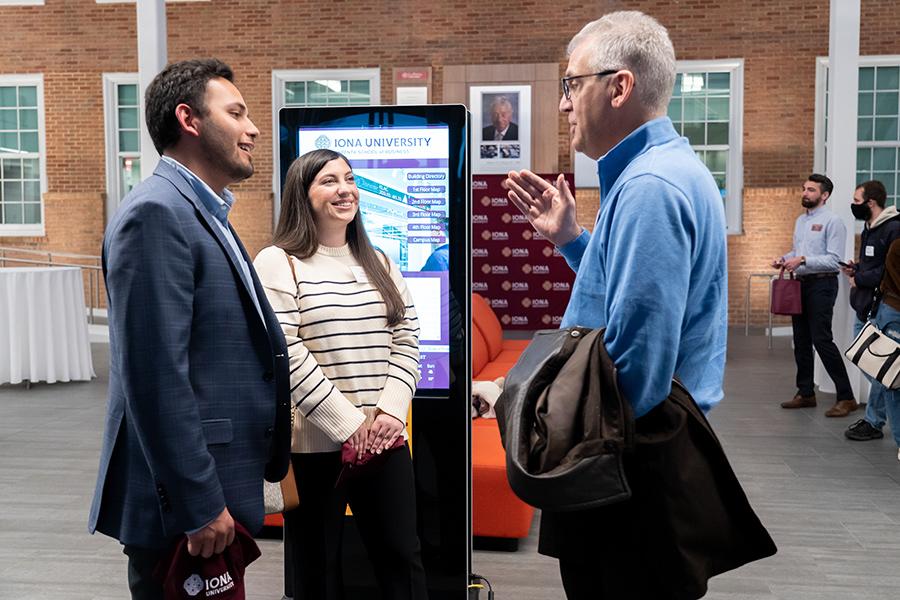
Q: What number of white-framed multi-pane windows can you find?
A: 5